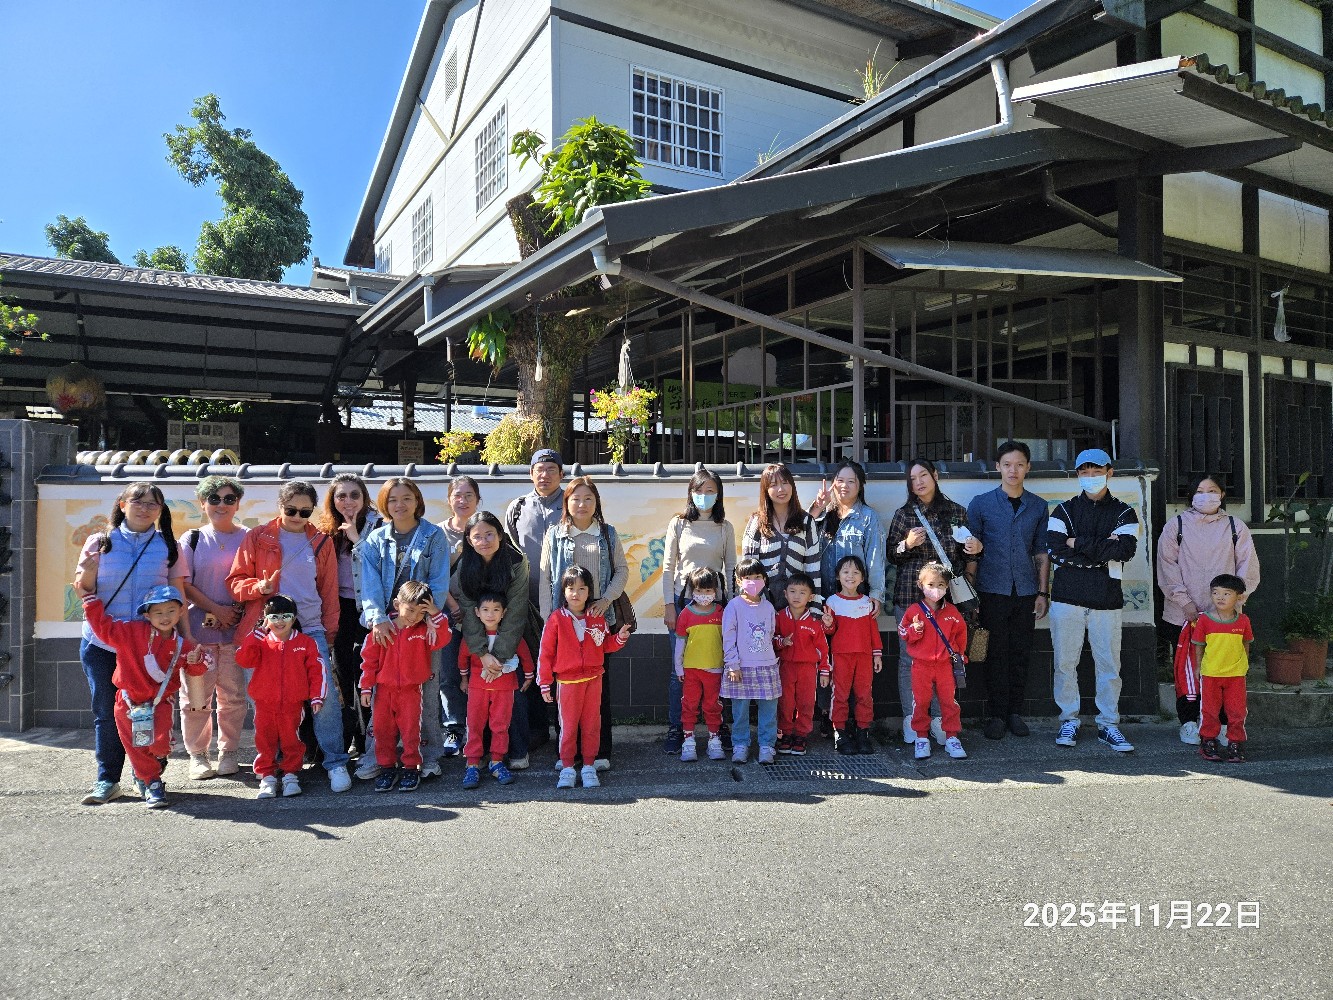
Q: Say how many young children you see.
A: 11